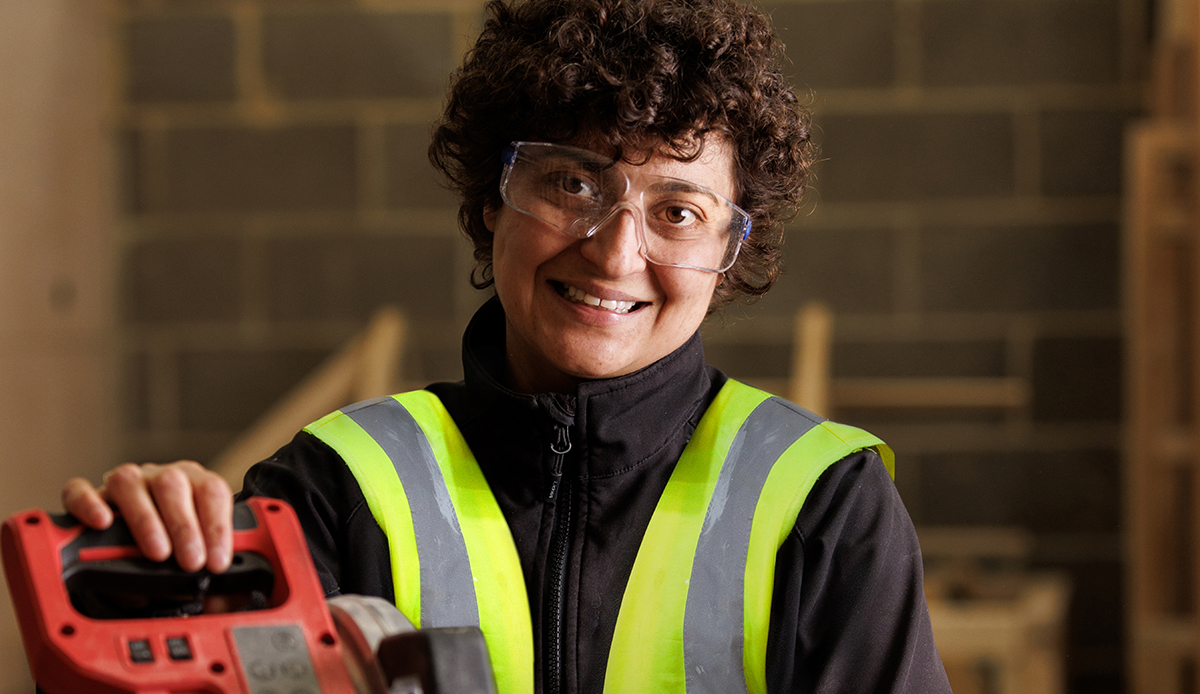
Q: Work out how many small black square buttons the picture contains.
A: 2